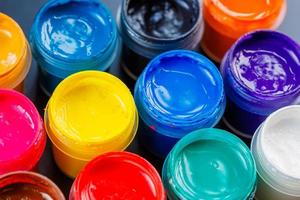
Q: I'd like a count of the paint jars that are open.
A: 12